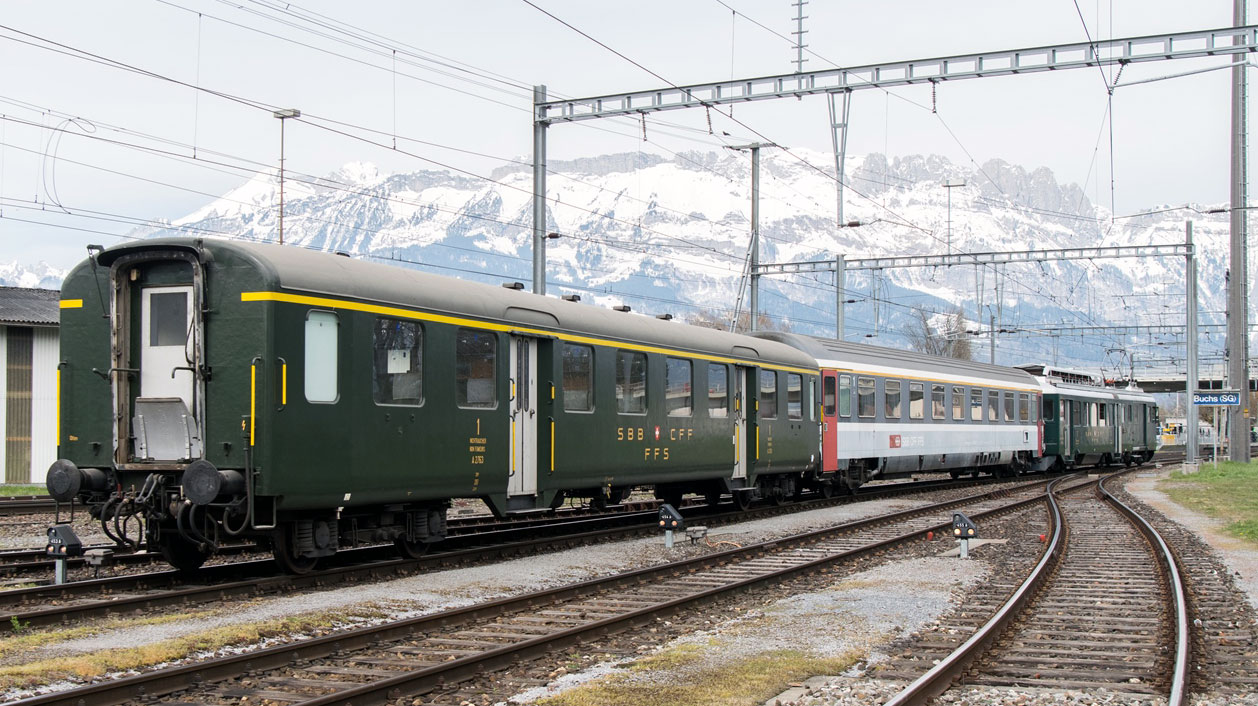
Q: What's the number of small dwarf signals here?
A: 3